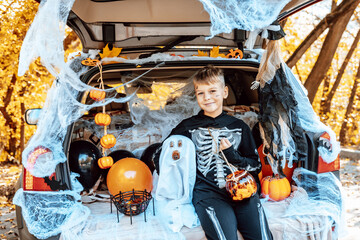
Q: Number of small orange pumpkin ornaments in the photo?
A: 4